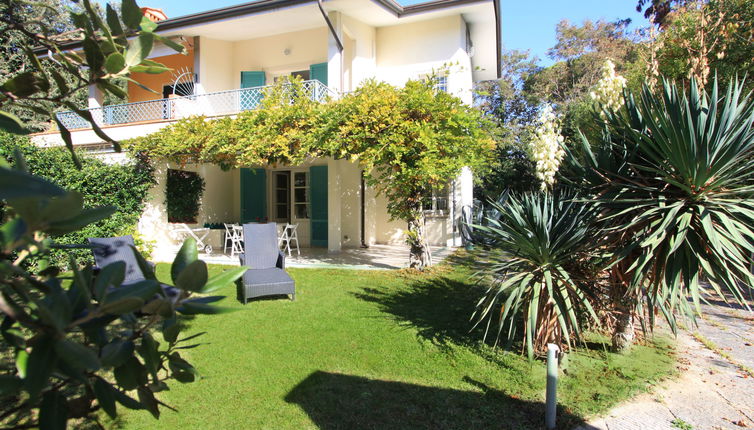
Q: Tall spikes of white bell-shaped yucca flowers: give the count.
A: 2